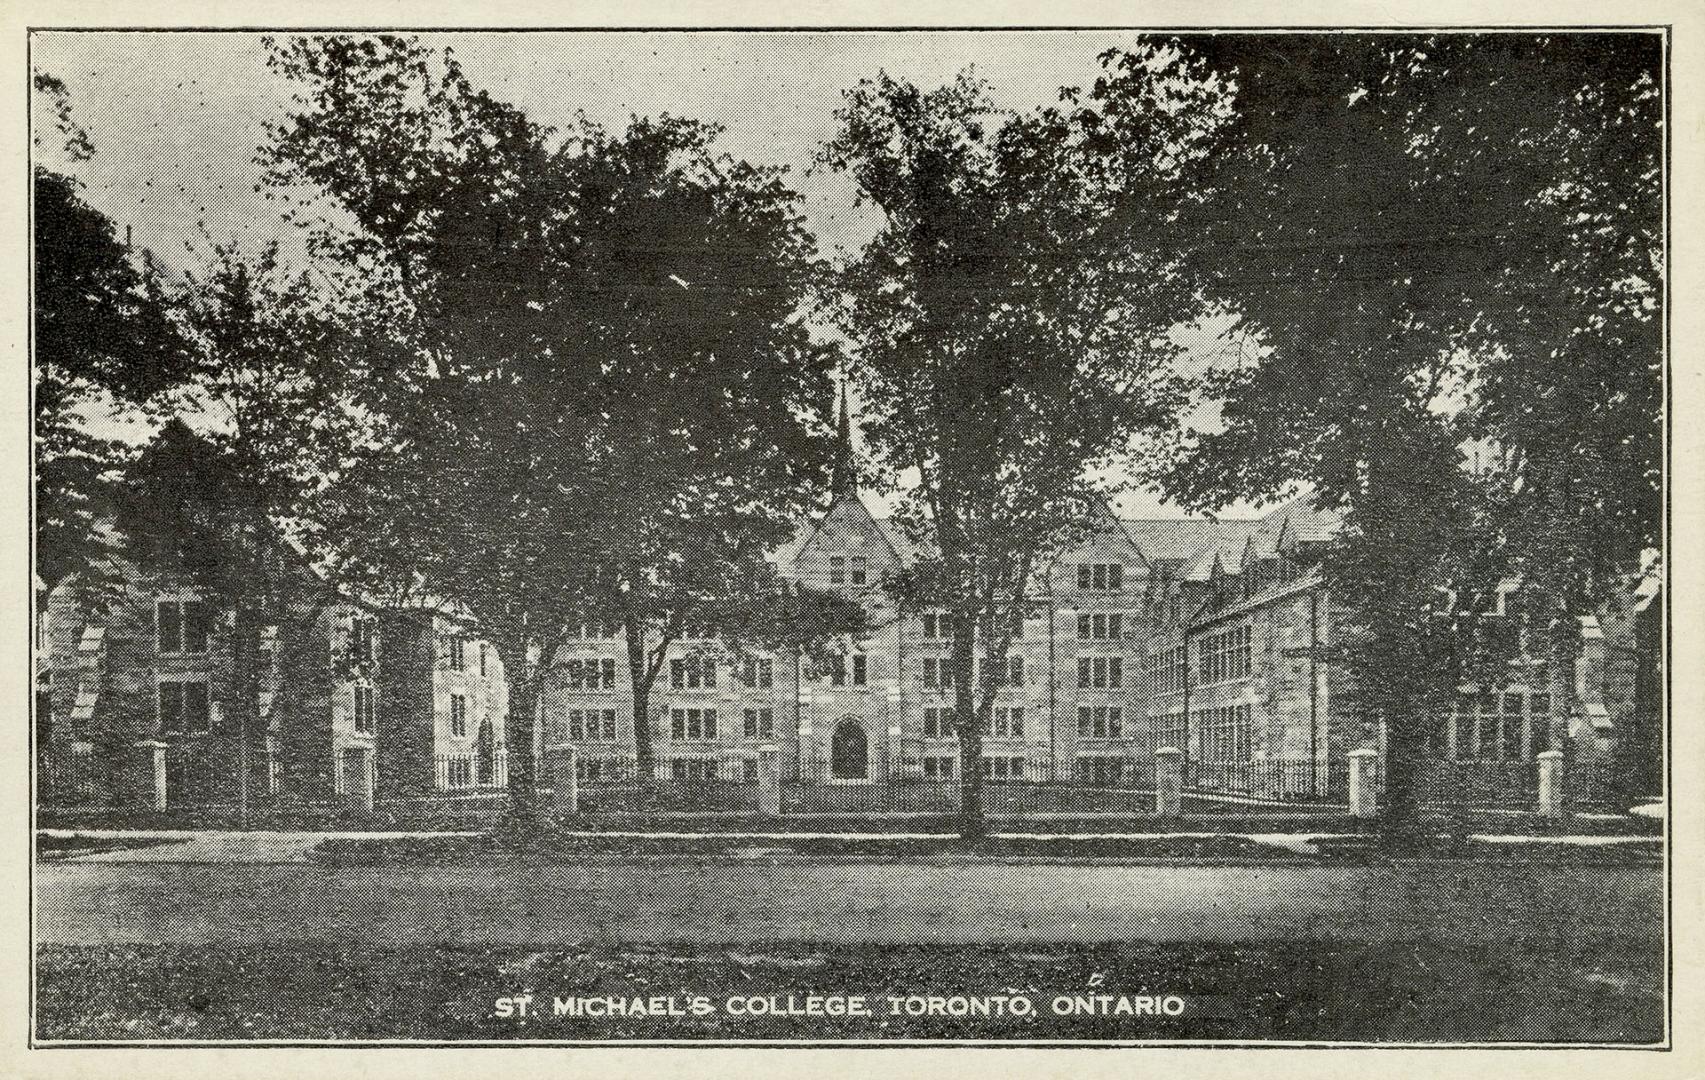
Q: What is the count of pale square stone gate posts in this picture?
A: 7